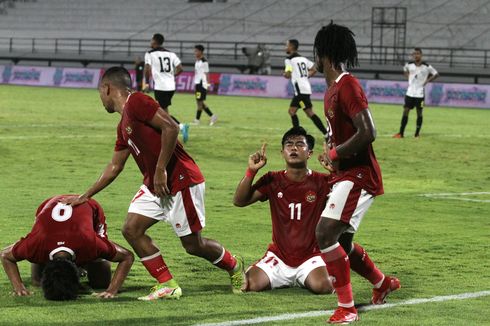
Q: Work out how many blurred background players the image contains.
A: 4